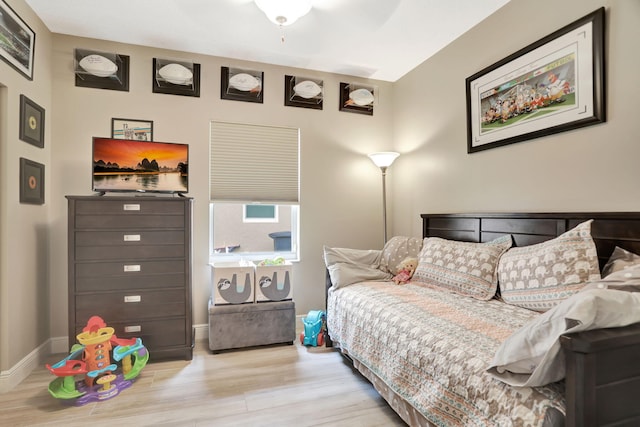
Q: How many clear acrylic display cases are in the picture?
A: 5